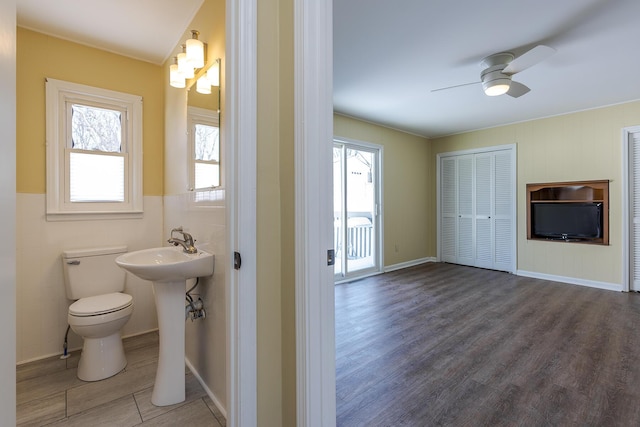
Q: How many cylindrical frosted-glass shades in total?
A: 3